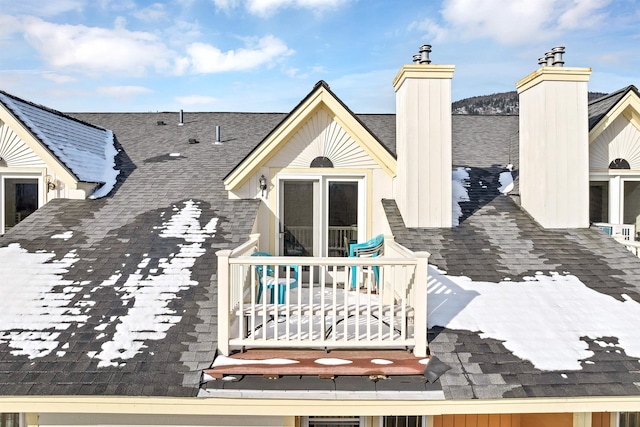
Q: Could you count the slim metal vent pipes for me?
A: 2